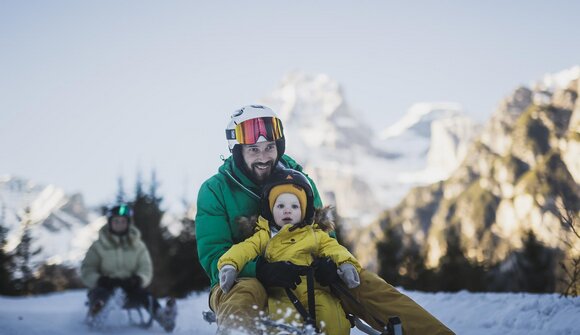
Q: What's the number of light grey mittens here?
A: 2